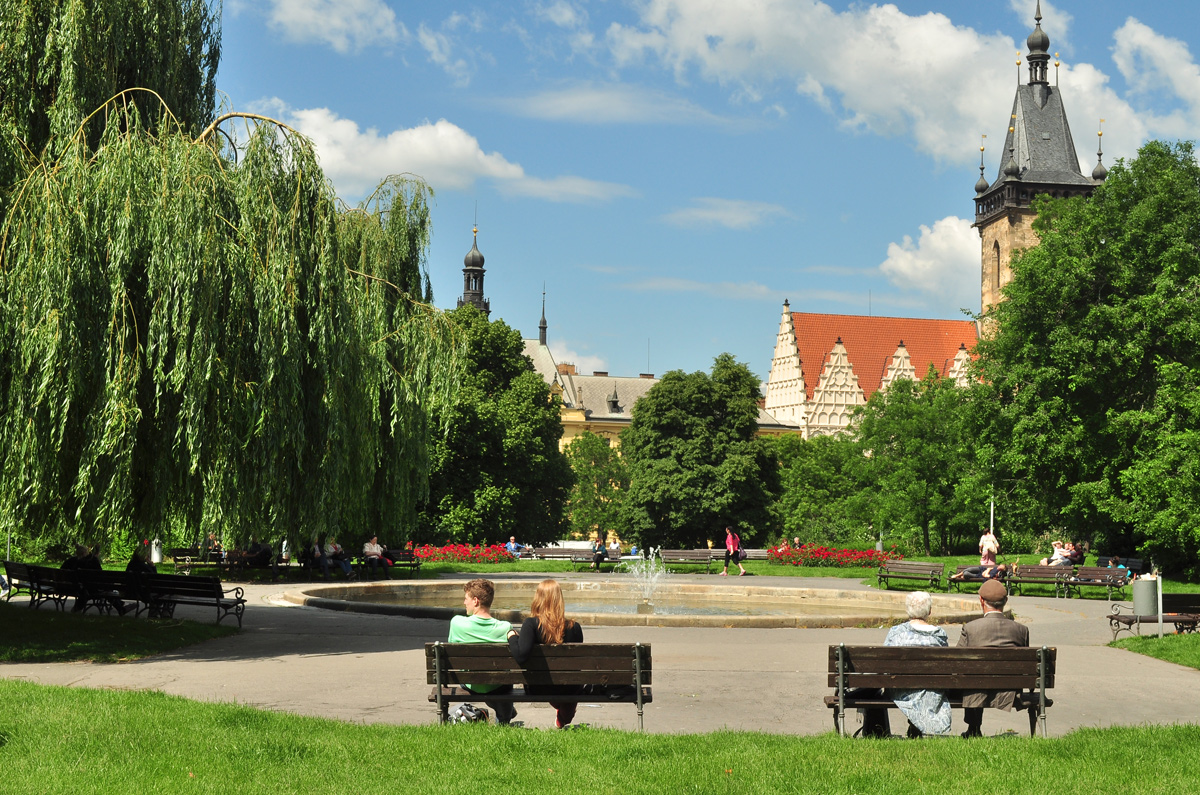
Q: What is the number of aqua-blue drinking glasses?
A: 0